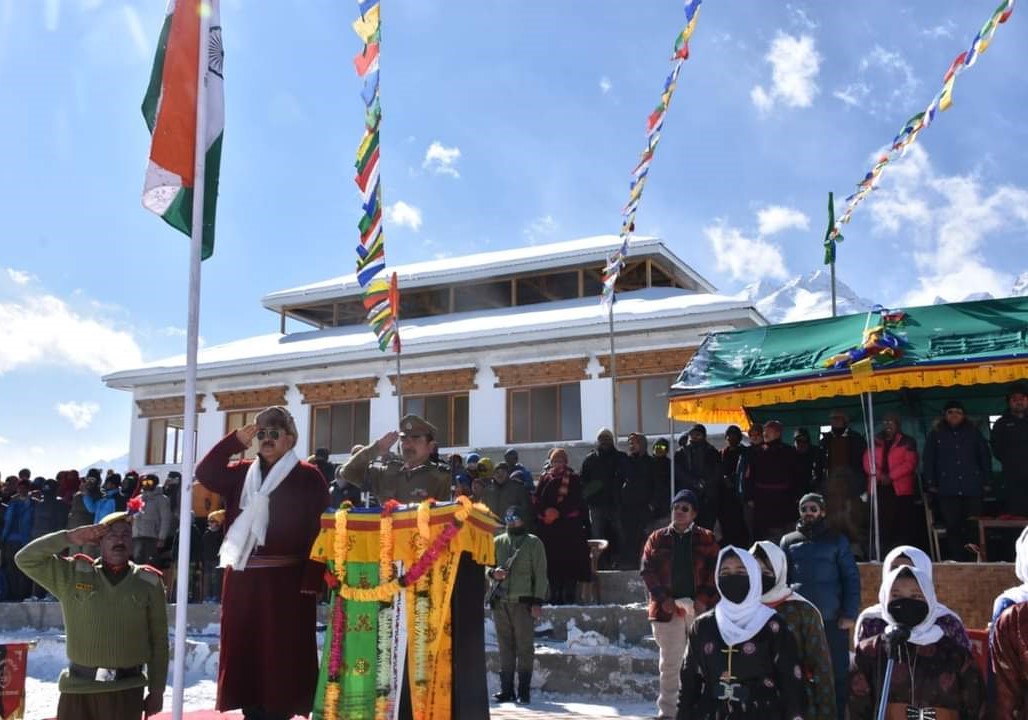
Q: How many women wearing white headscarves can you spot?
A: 5